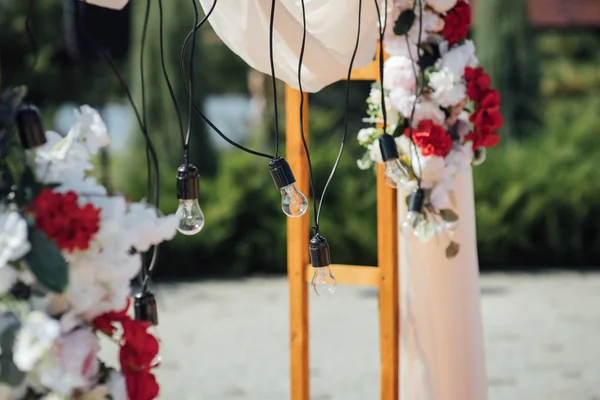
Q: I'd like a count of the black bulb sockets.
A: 7